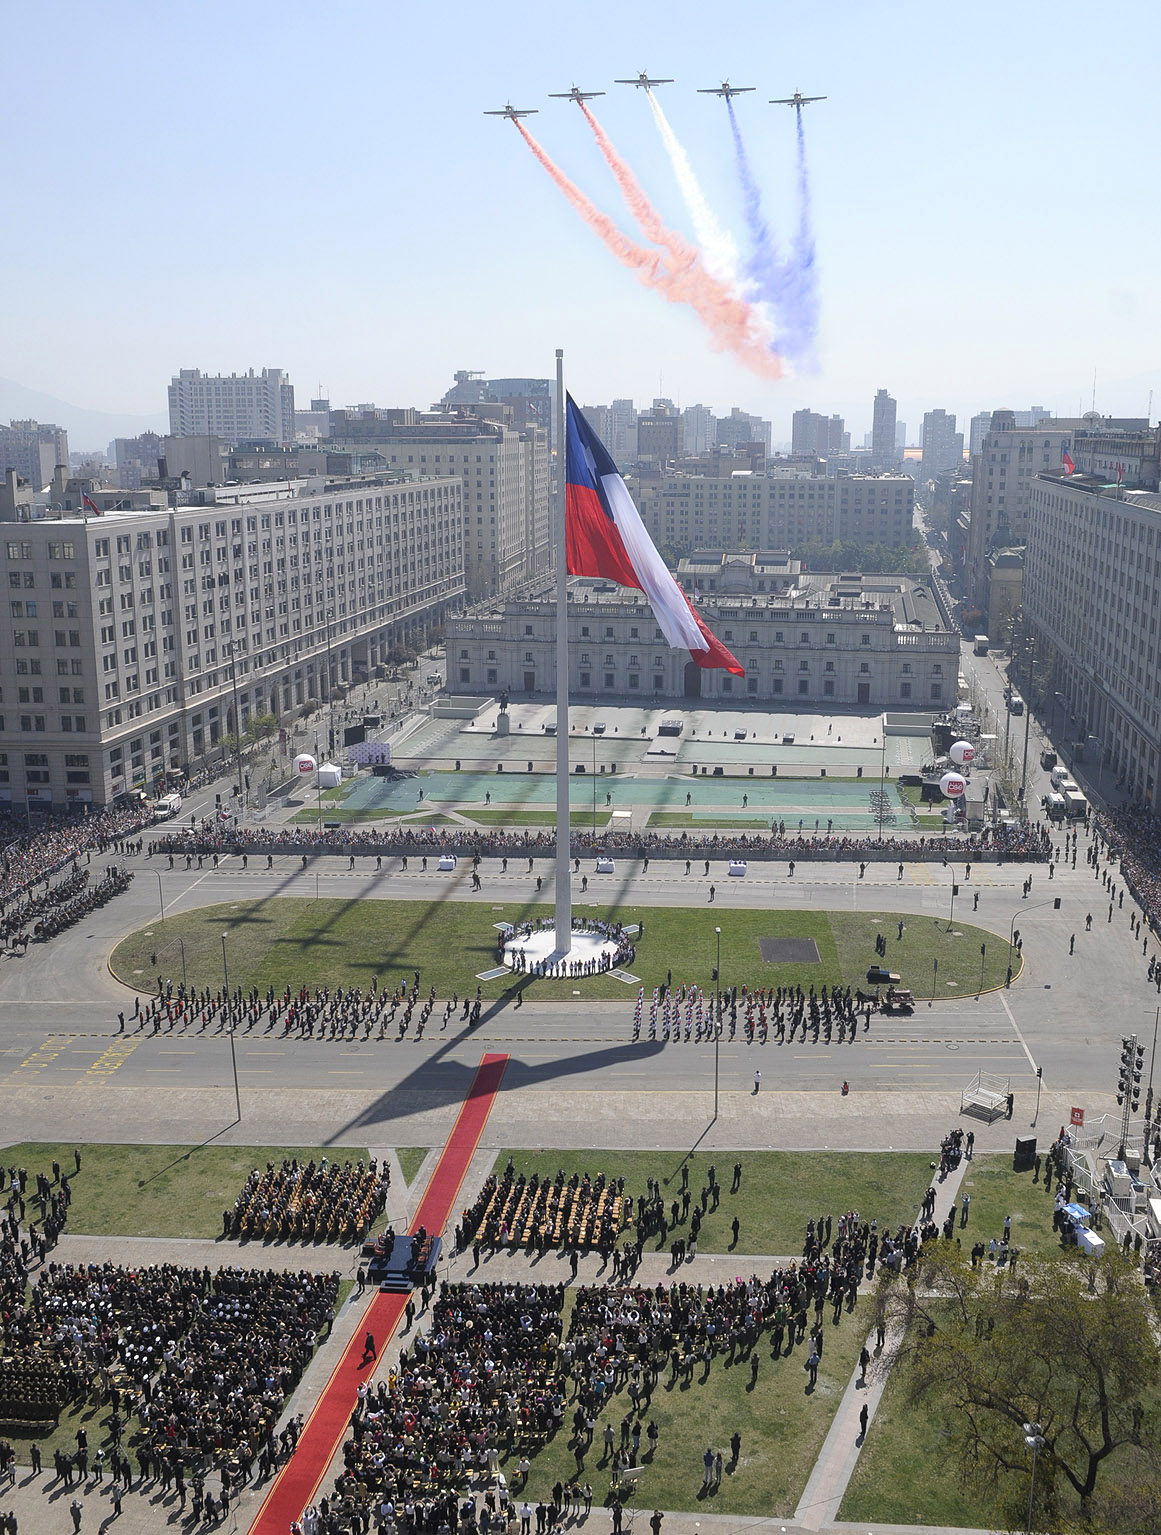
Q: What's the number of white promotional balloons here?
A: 3